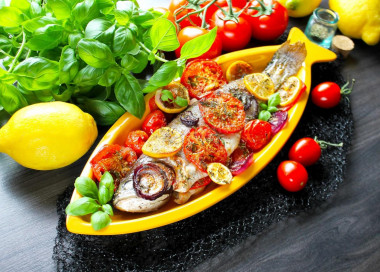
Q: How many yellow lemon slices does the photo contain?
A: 6